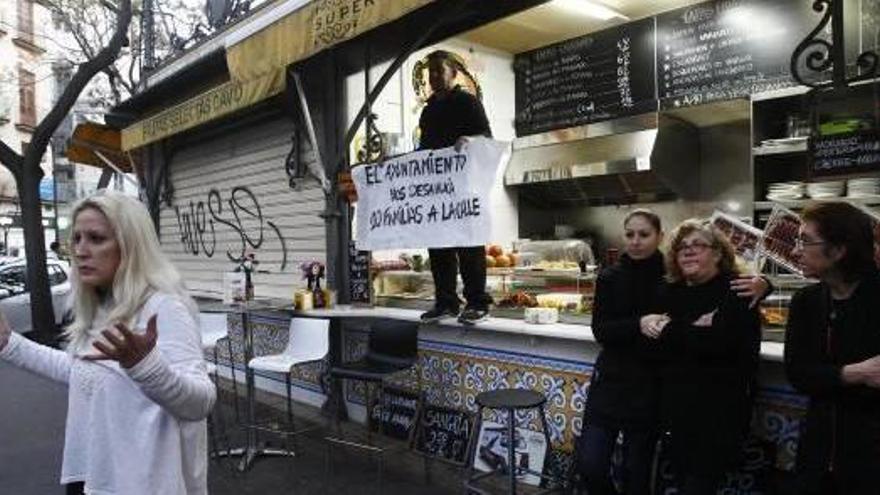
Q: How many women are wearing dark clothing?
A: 3